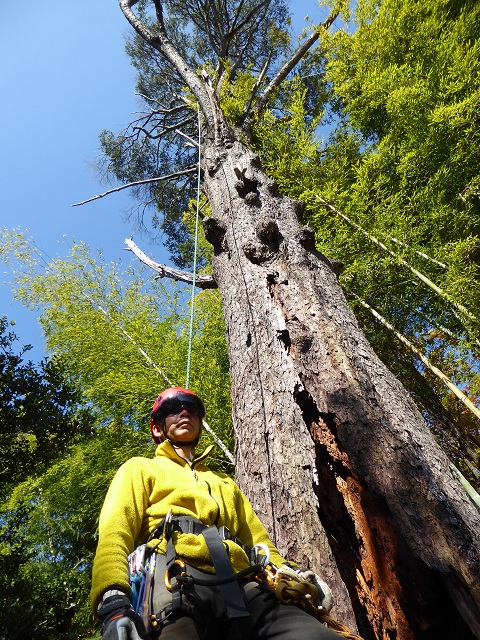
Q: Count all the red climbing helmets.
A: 1